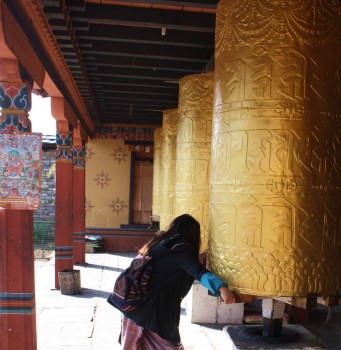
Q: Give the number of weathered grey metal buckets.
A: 1